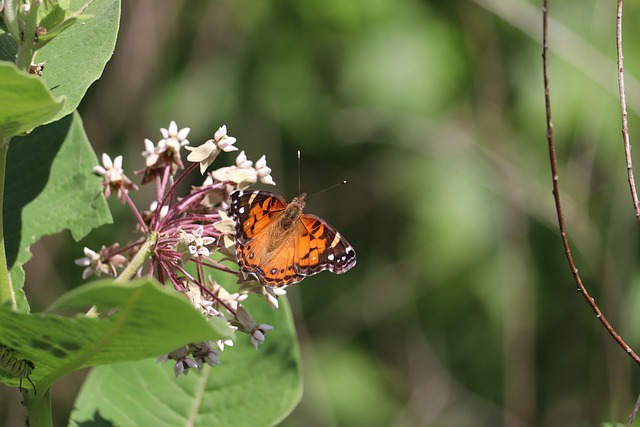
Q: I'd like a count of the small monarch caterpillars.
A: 1